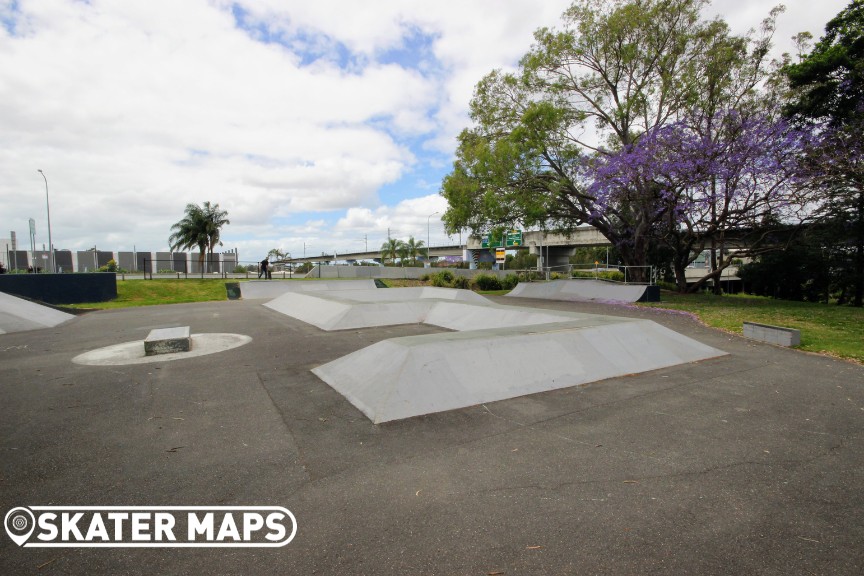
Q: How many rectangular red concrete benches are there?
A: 0